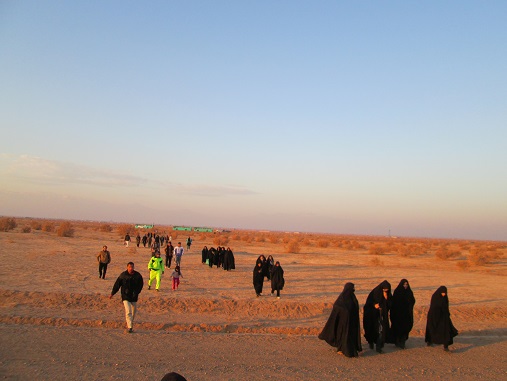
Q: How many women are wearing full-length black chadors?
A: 13